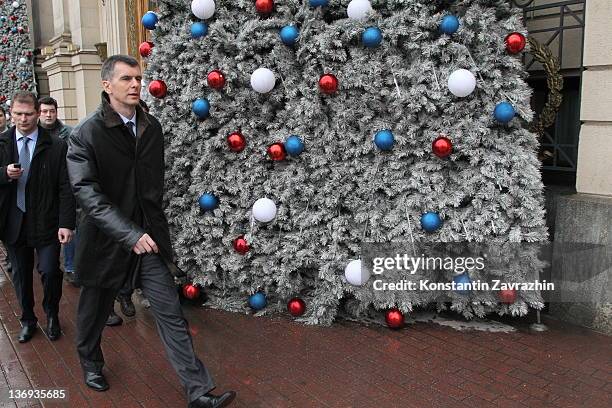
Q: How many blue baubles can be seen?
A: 14